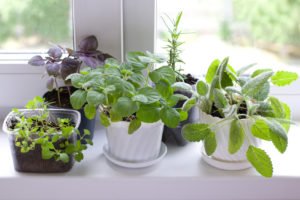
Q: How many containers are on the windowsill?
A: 5